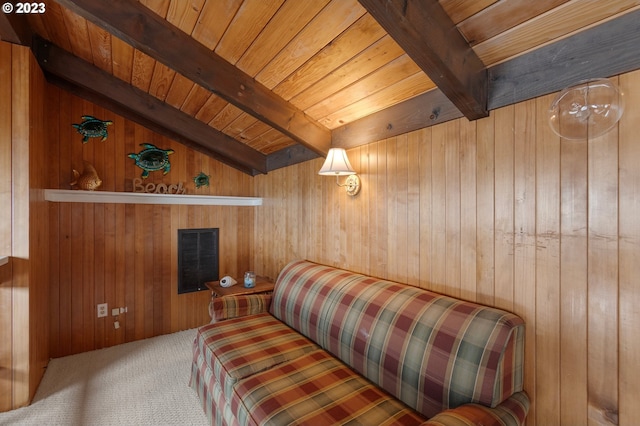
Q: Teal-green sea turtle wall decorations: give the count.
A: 3